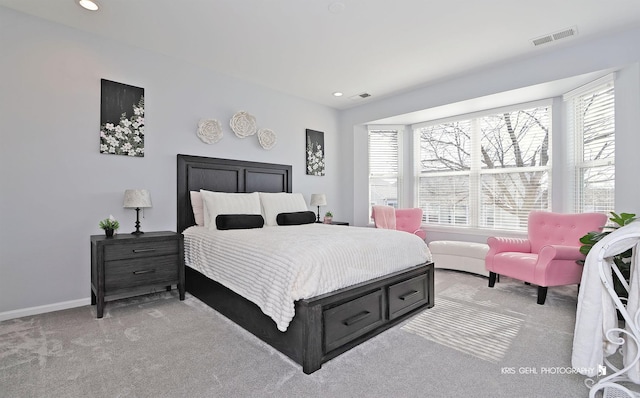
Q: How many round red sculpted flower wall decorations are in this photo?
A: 0